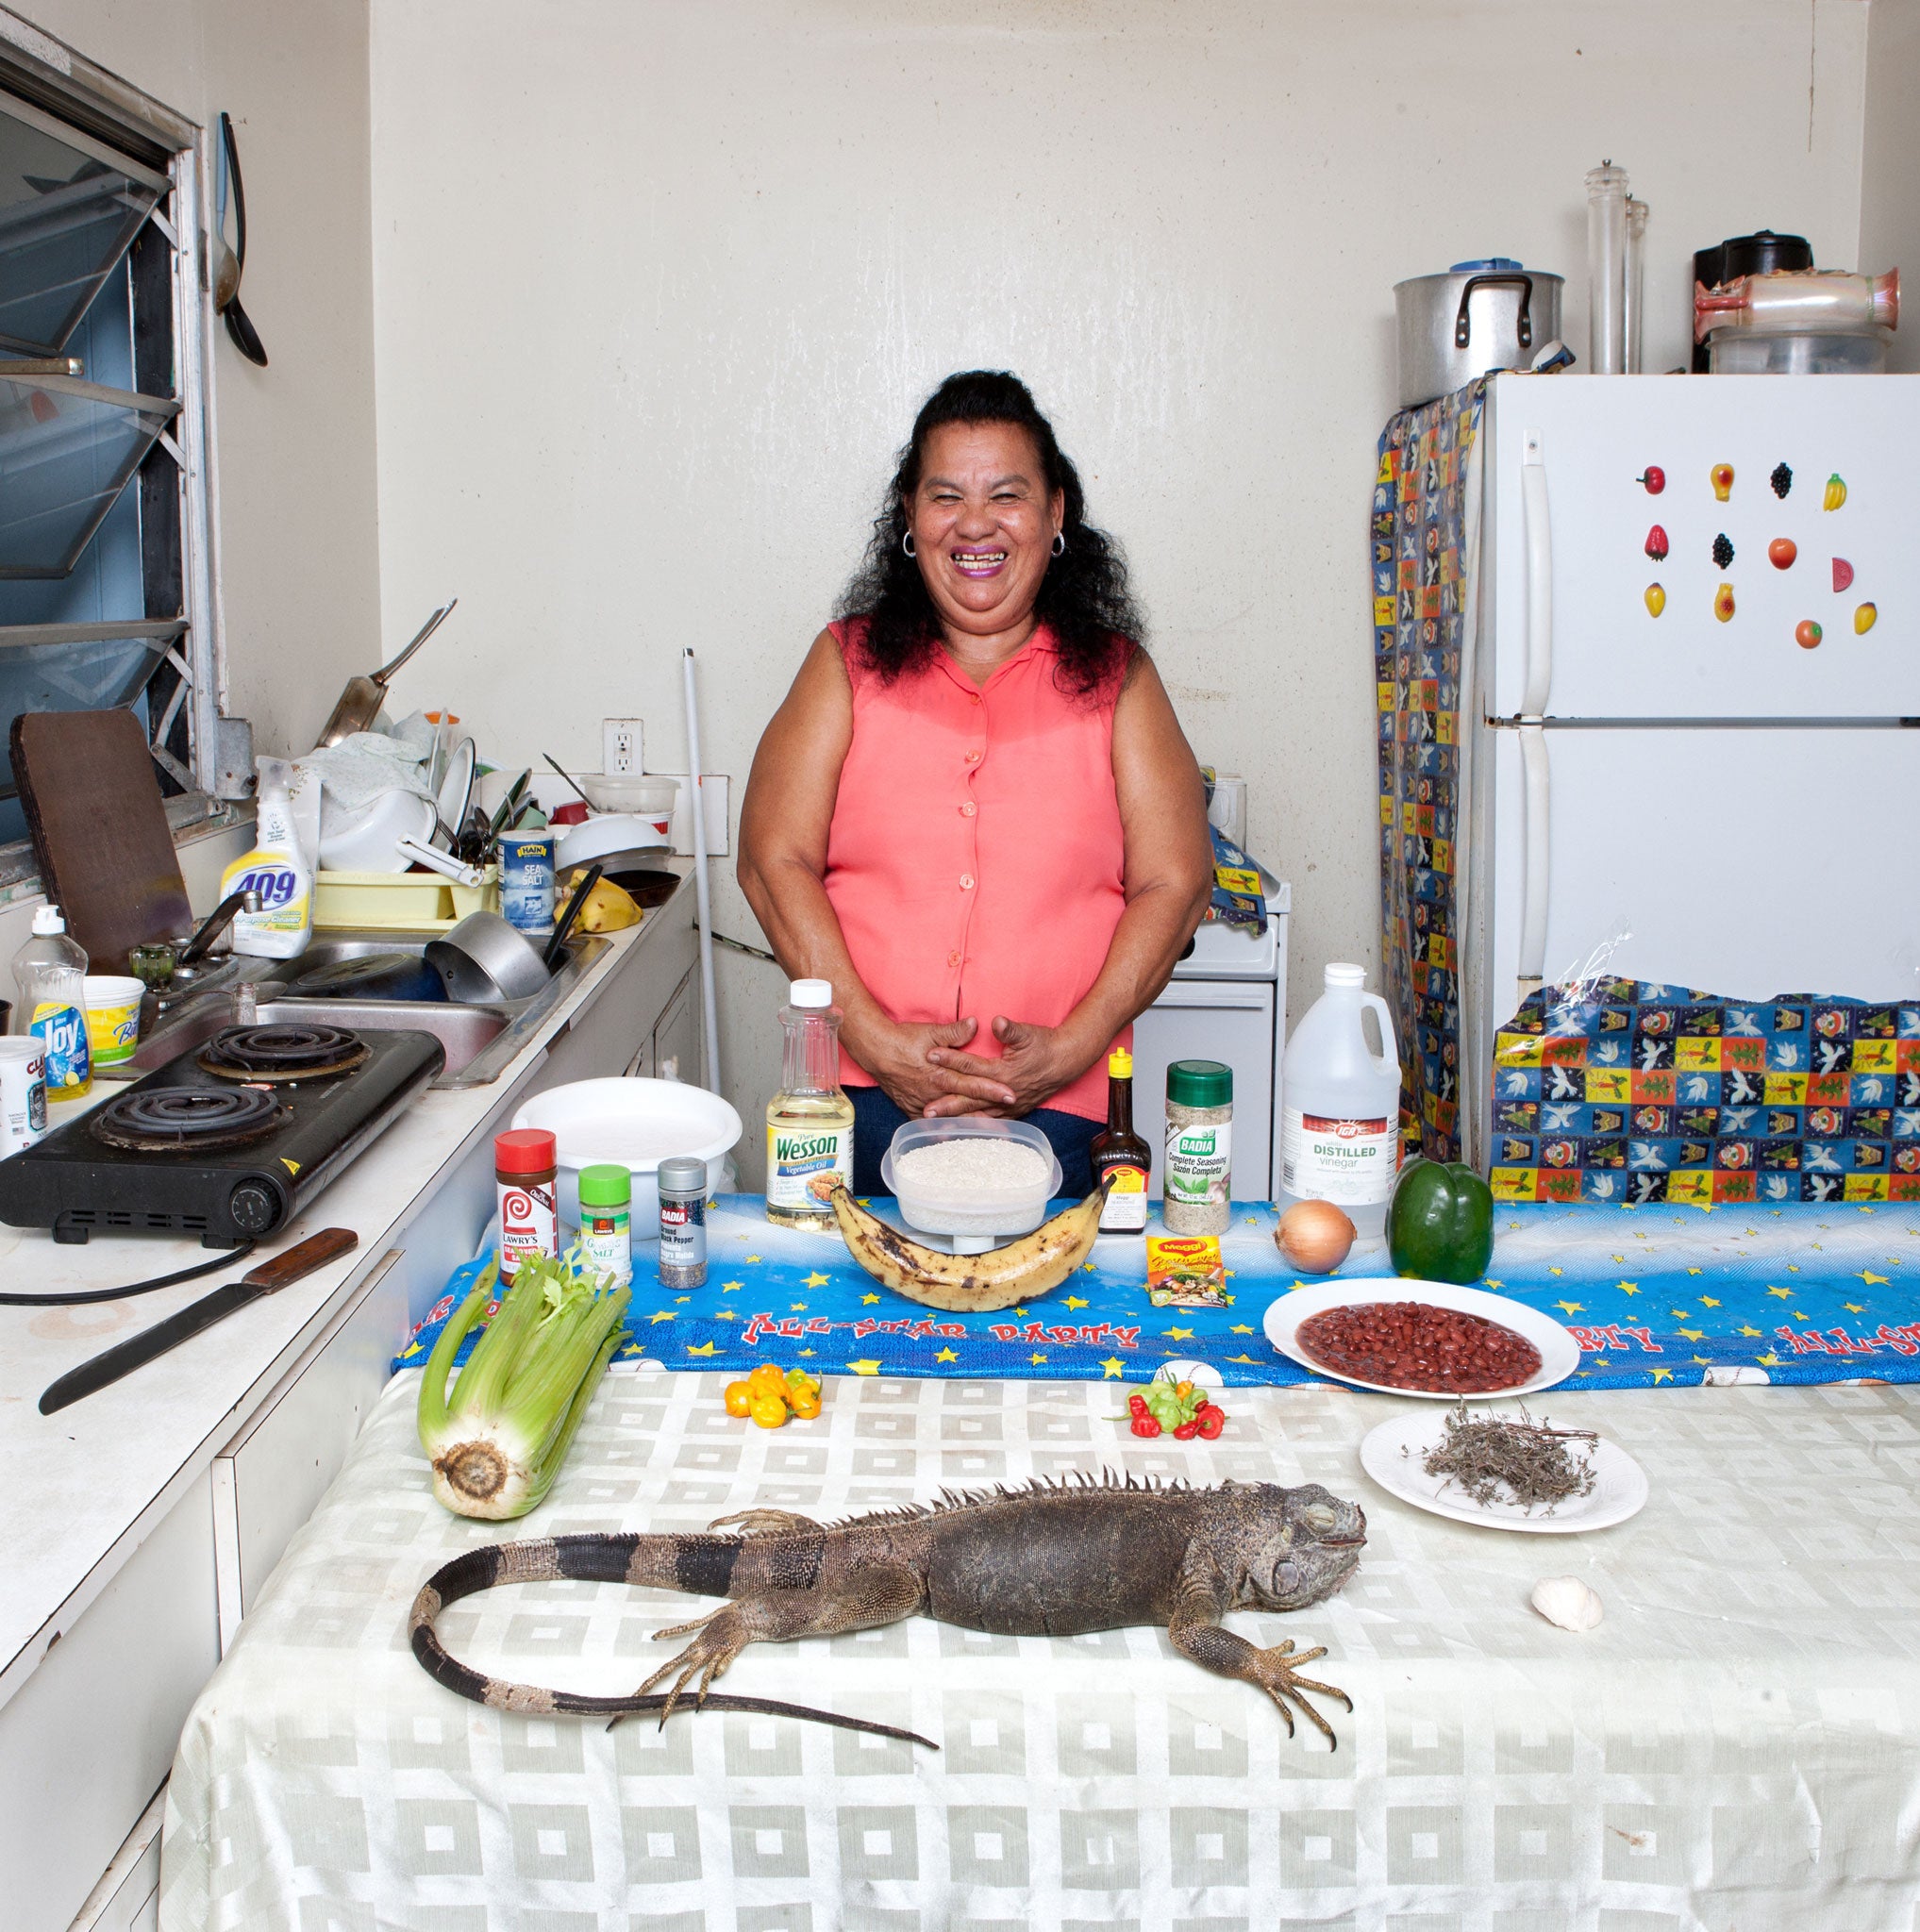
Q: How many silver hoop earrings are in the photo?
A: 2